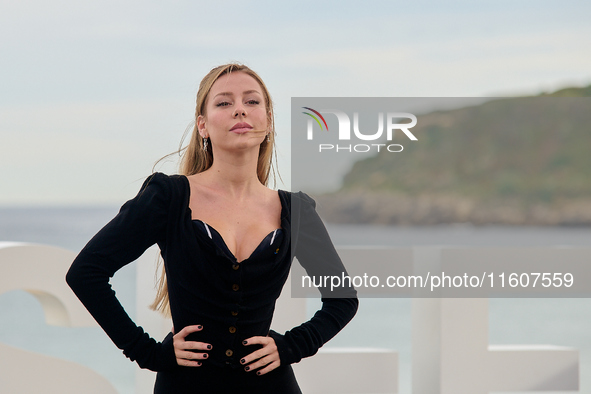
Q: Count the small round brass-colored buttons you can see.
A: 5